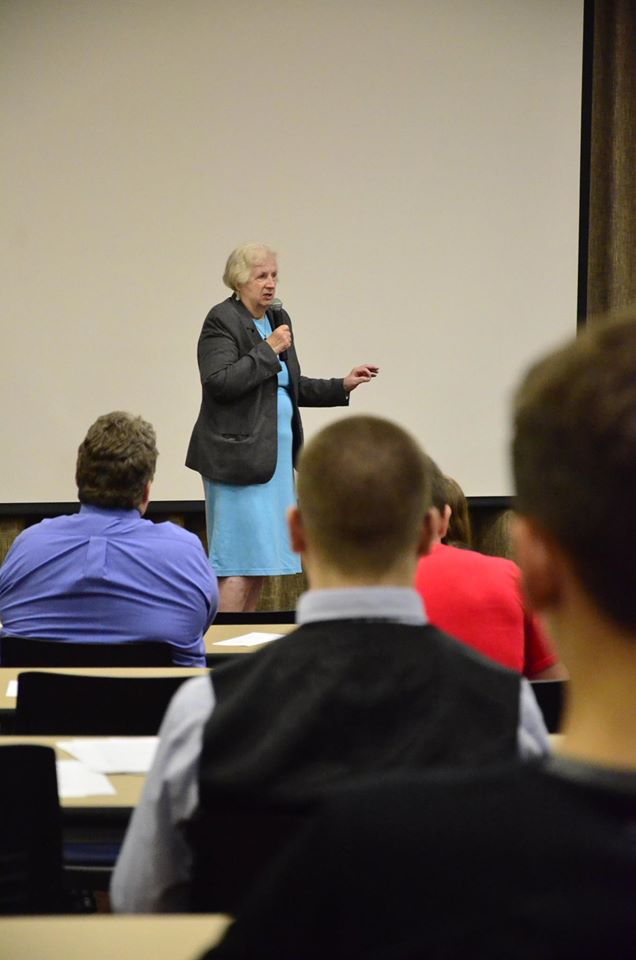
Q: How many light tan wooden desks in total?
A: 4